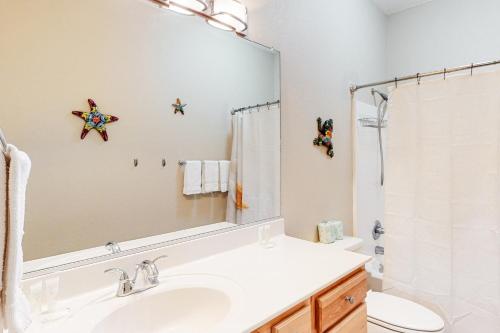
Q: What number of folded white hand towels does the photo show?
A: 3